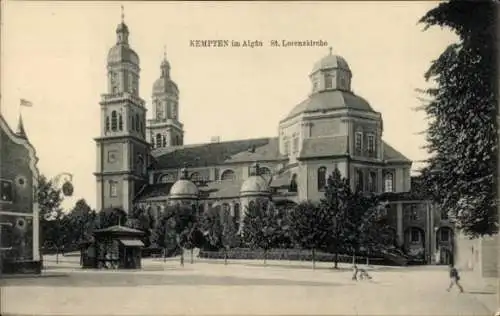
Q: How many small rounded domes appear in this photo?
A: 2